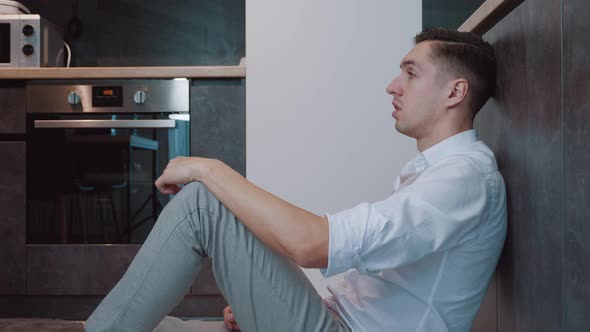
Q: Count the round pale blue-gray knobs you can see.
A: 2